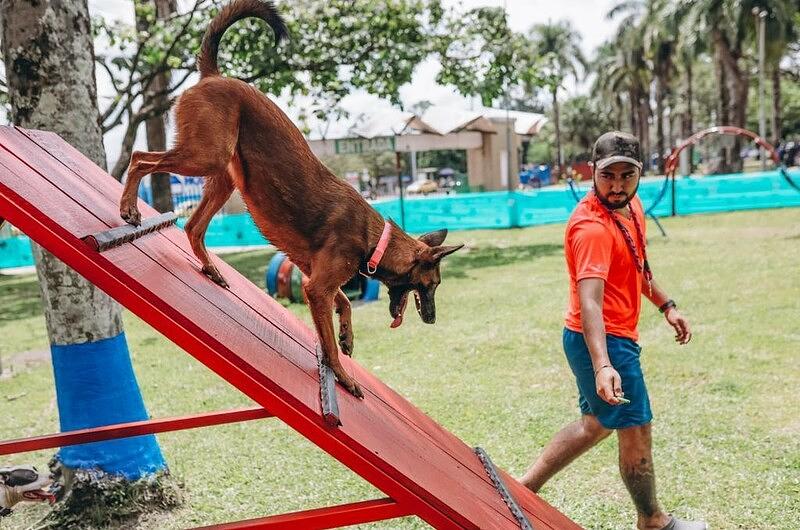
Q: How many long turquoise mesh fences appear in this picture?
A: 1